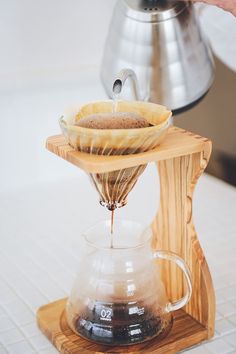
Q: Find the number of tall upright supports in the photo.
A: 1